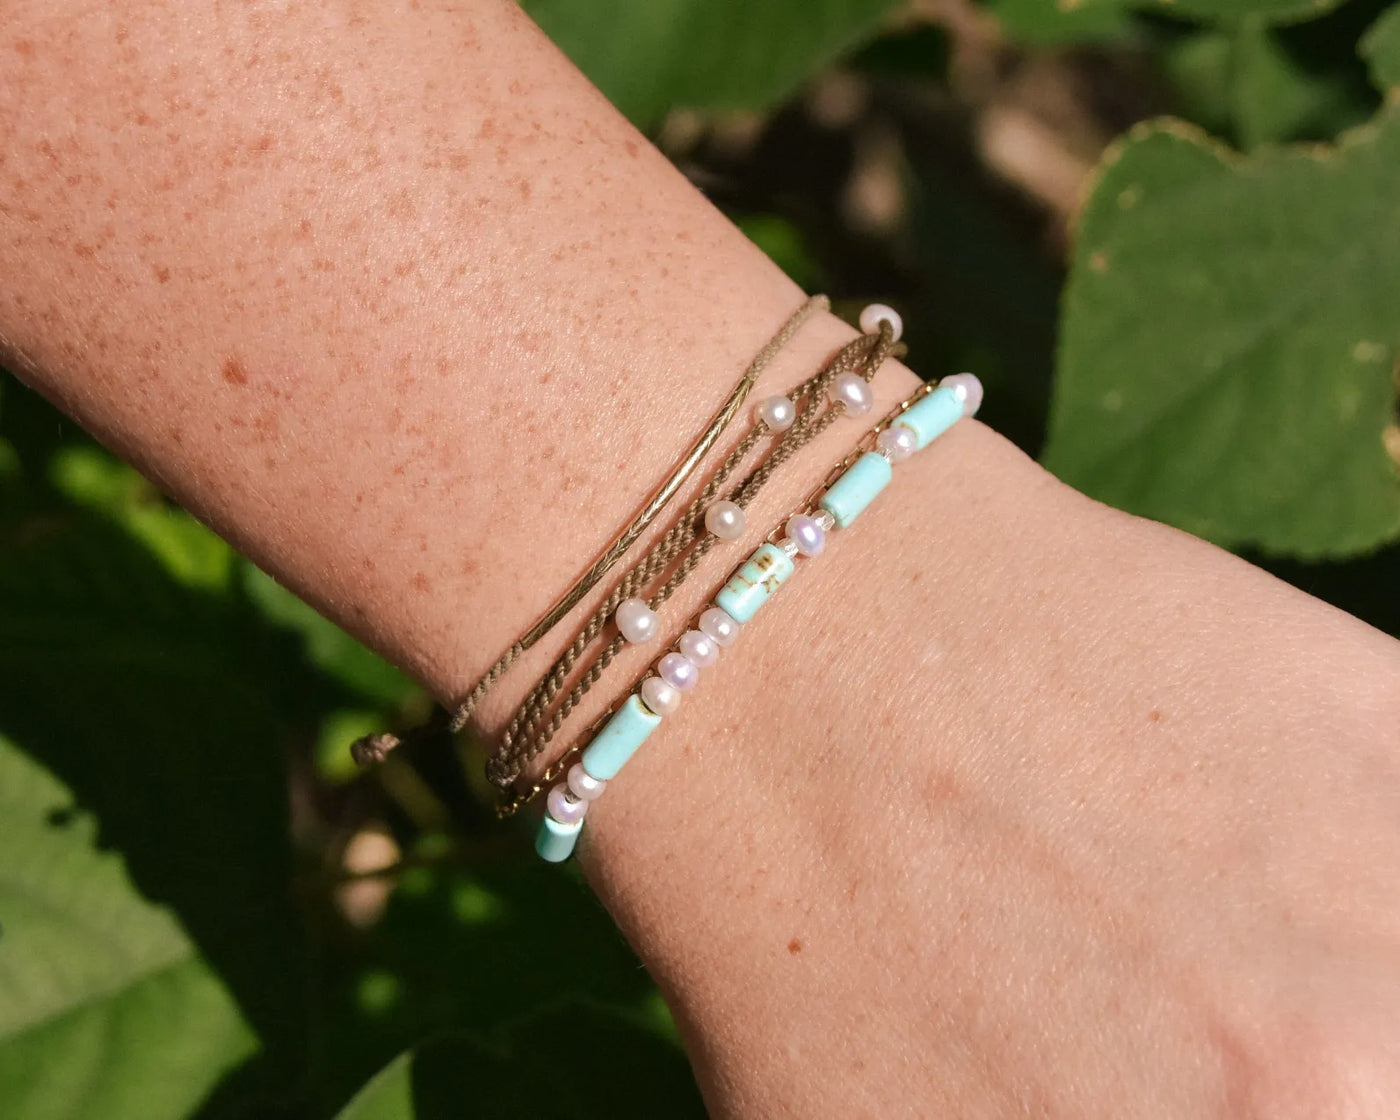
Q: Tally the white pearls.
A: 14